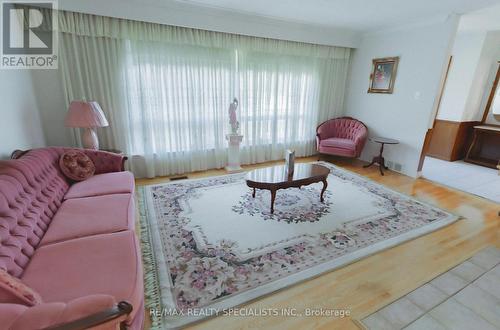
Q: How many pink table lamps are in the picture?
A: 1